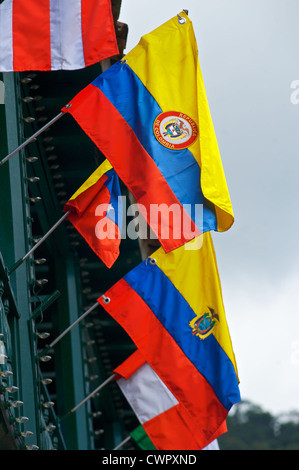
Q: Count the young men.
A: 0